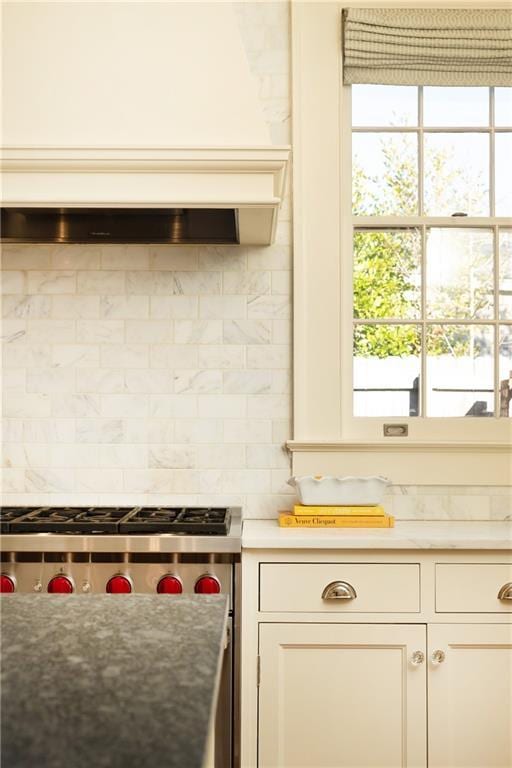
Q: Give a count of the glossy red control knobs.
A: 5